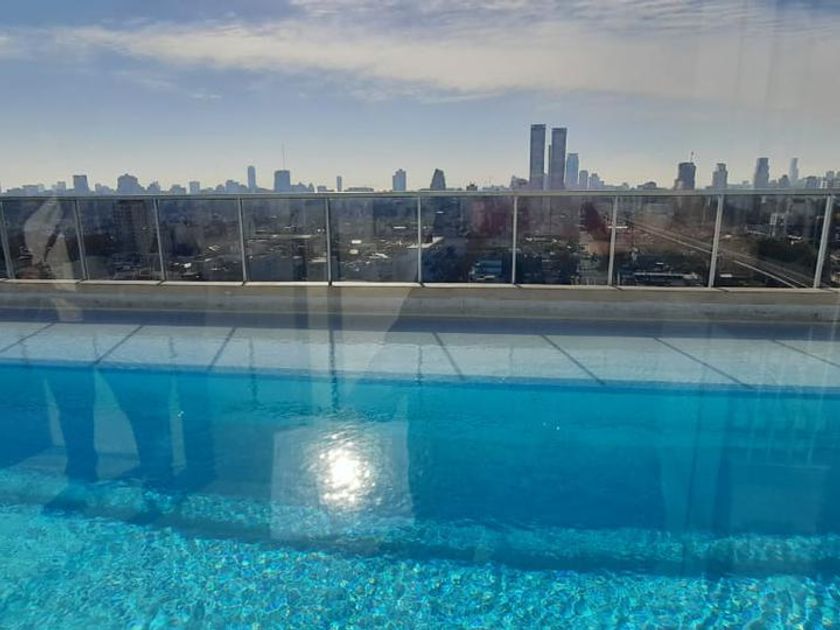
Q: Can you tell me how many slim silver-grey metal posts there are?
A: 10